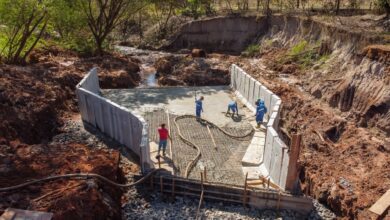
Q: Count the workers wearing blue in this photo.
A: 3